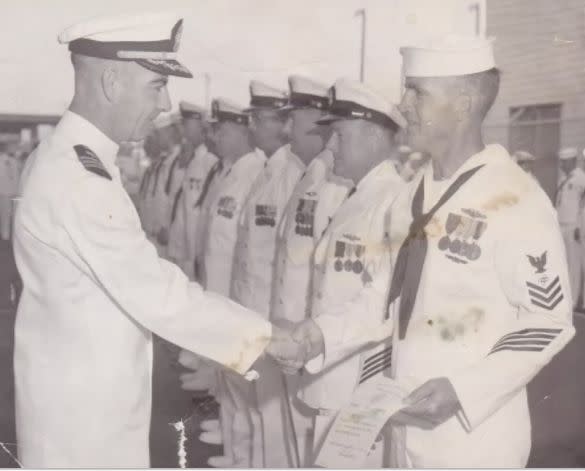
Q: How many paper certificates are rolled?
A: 0